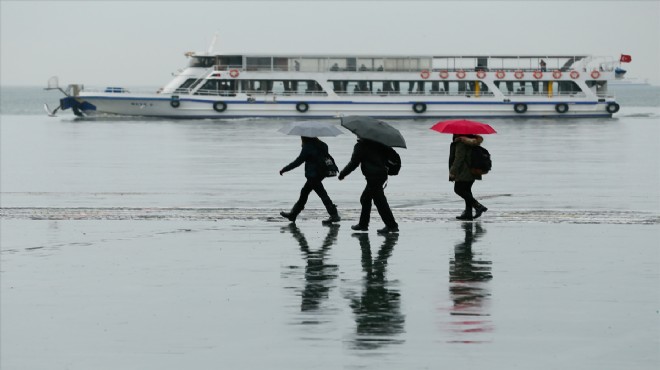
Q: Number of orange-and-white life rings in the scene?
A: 11